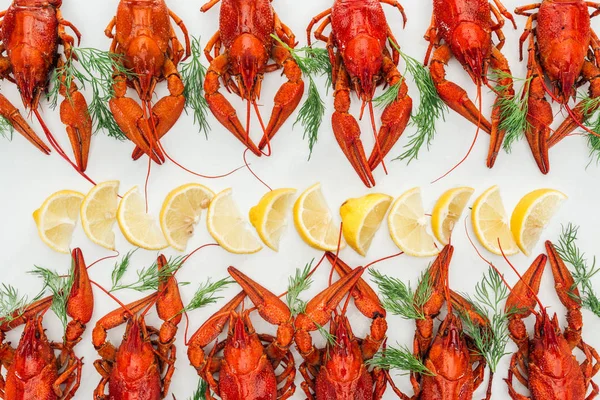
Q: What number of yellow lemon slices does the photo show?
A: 12